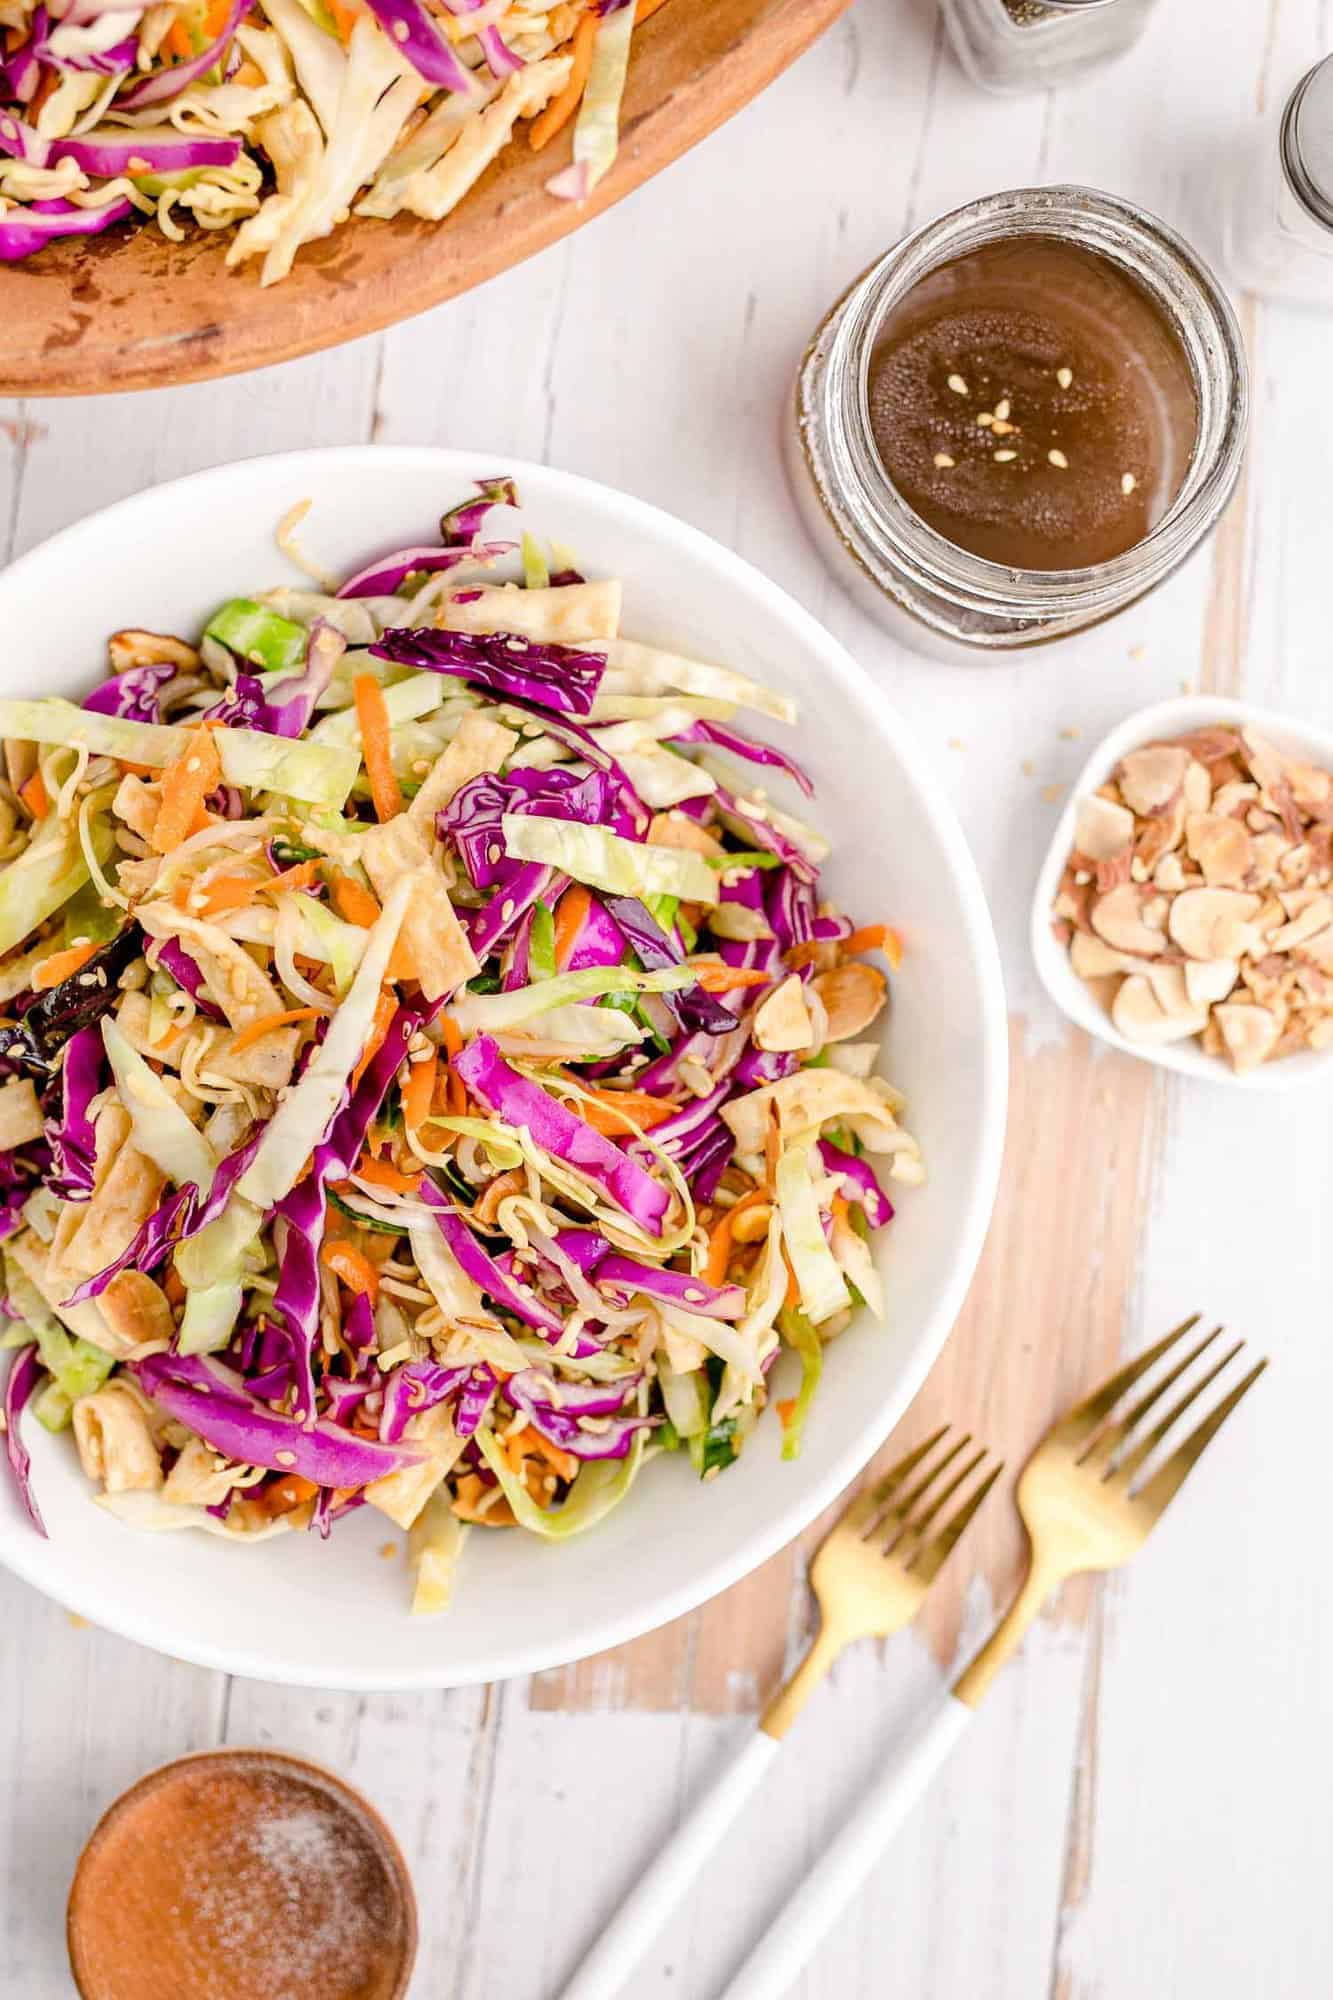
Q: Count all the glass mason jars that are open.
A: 1